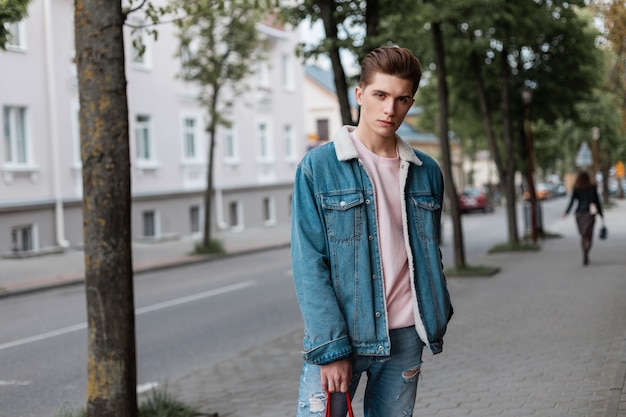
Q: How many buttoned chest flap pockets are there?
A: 2